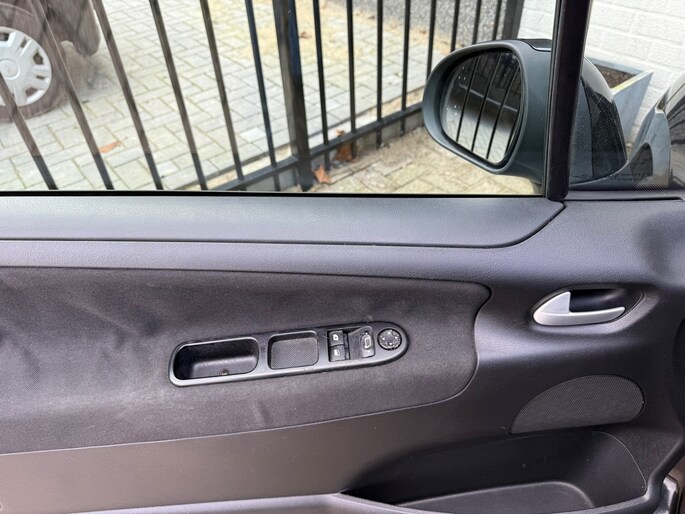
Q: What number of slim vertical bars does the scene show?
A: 14